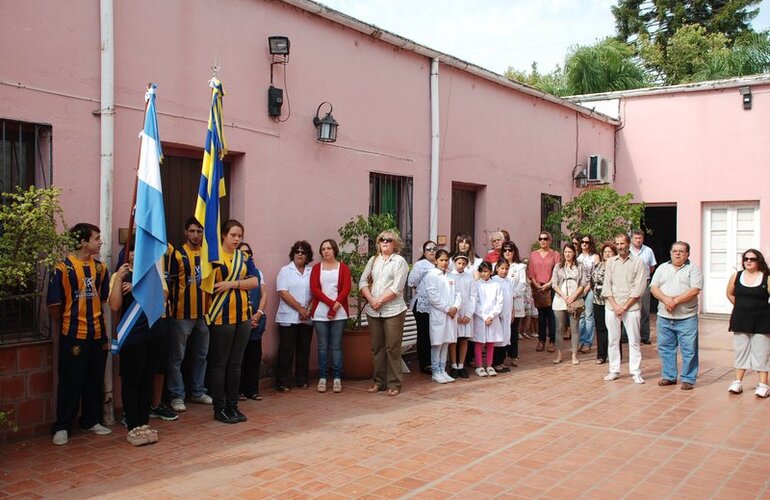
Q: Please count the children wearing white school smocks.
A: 4